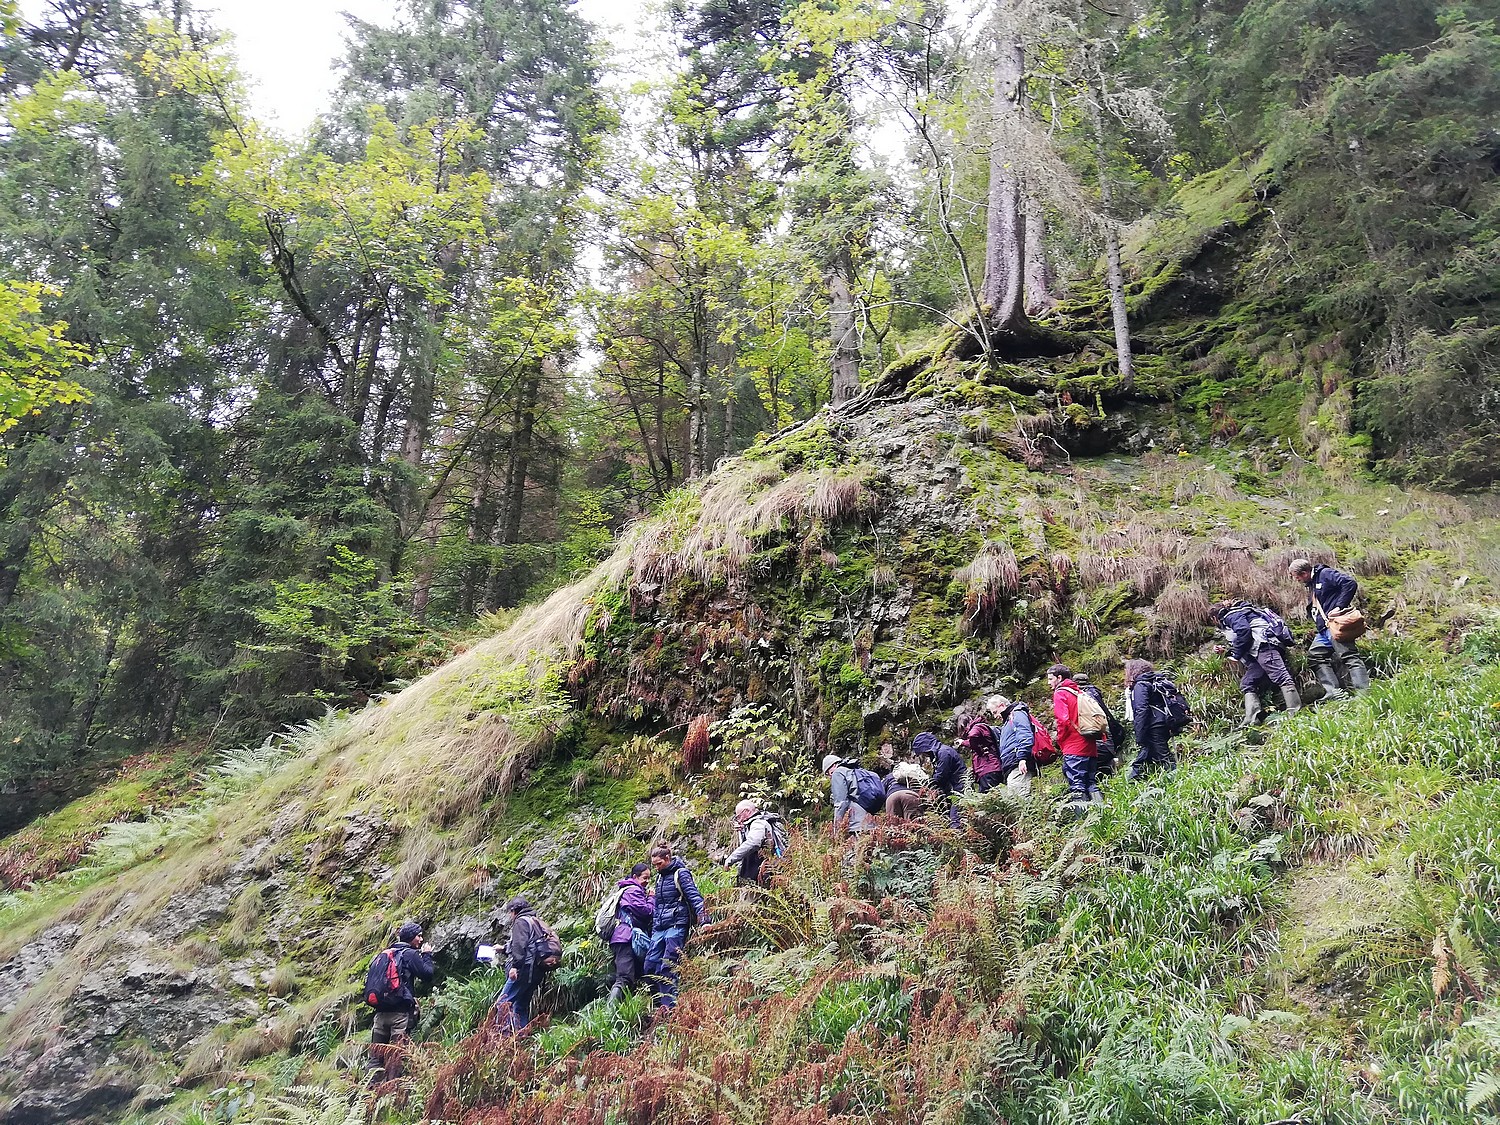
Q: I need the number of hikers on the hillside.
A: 15